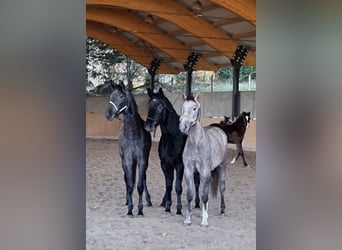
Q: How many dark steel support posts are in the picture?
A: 3